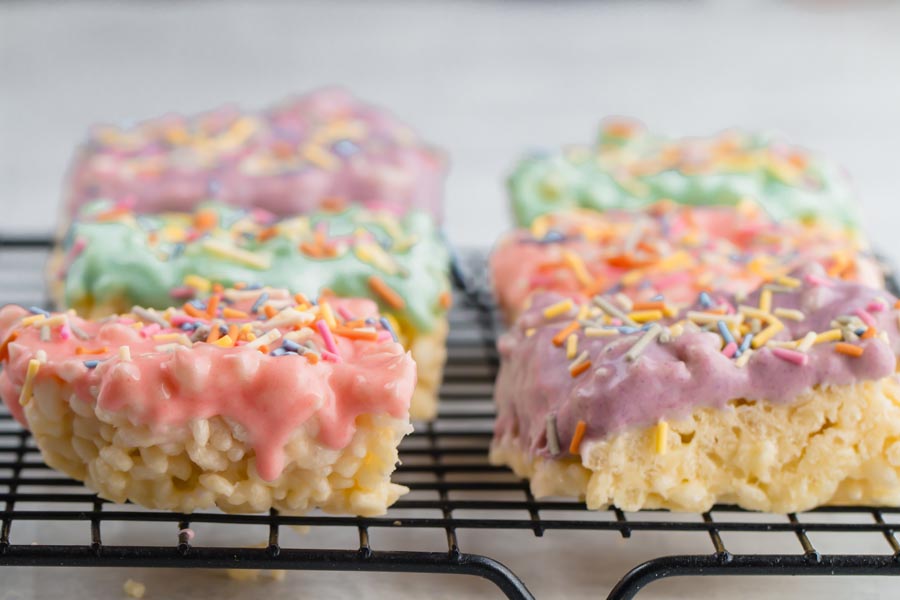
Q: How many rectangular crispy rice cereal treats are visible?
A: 6